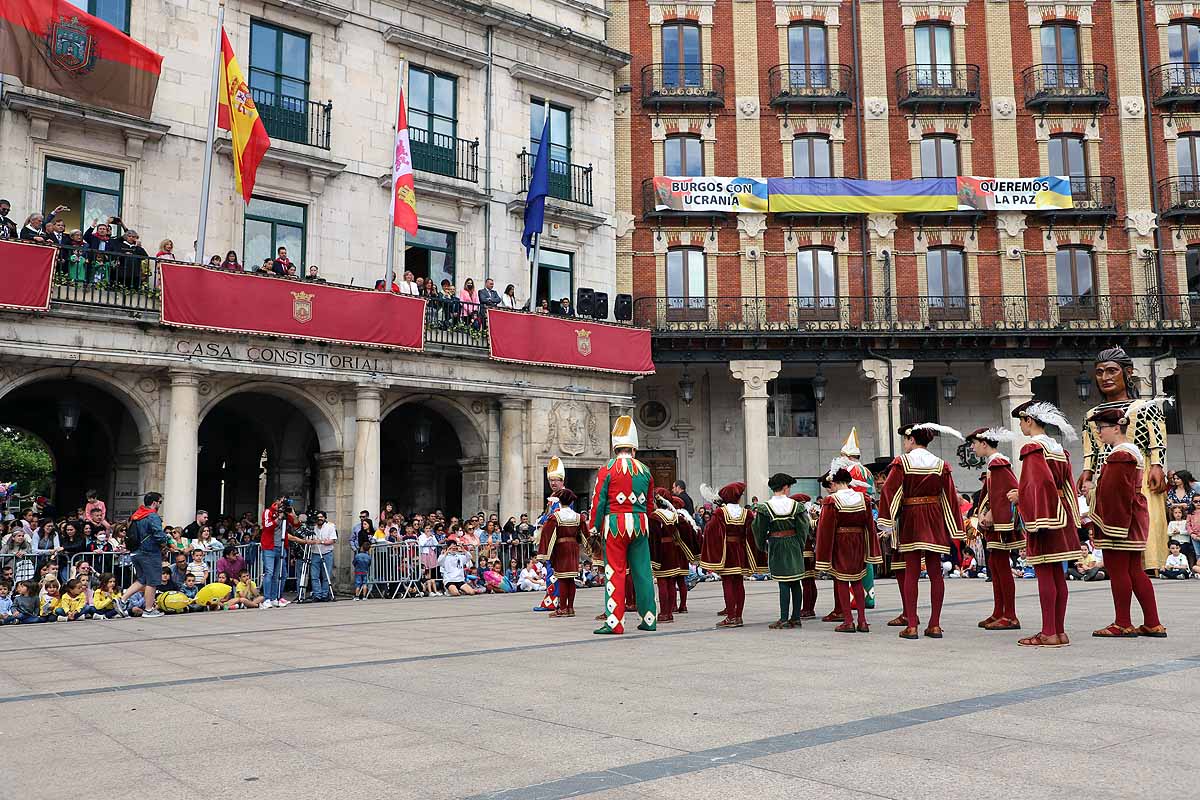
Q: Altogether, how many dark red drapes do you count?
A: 3